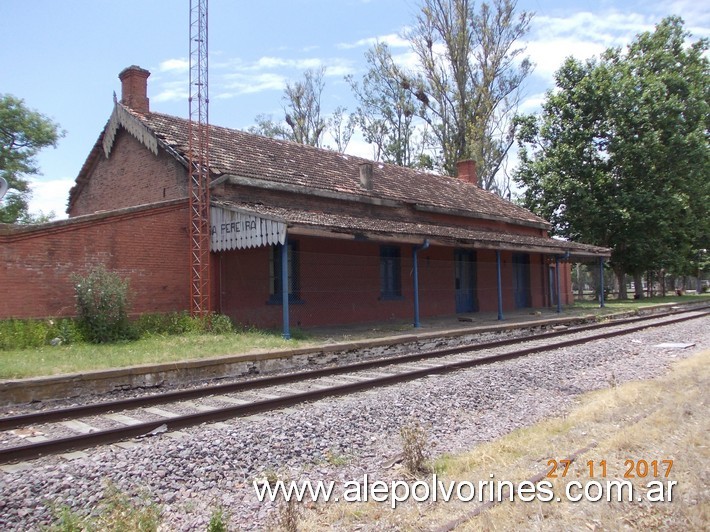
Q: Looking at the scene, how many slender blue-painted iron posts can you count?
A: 5